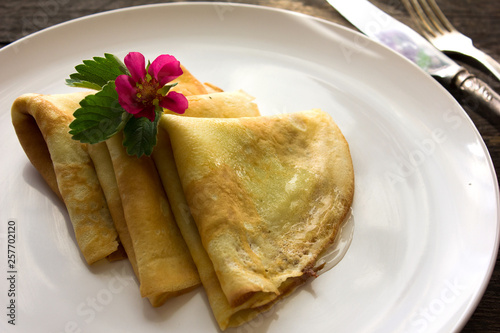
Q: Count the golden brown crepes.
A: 3